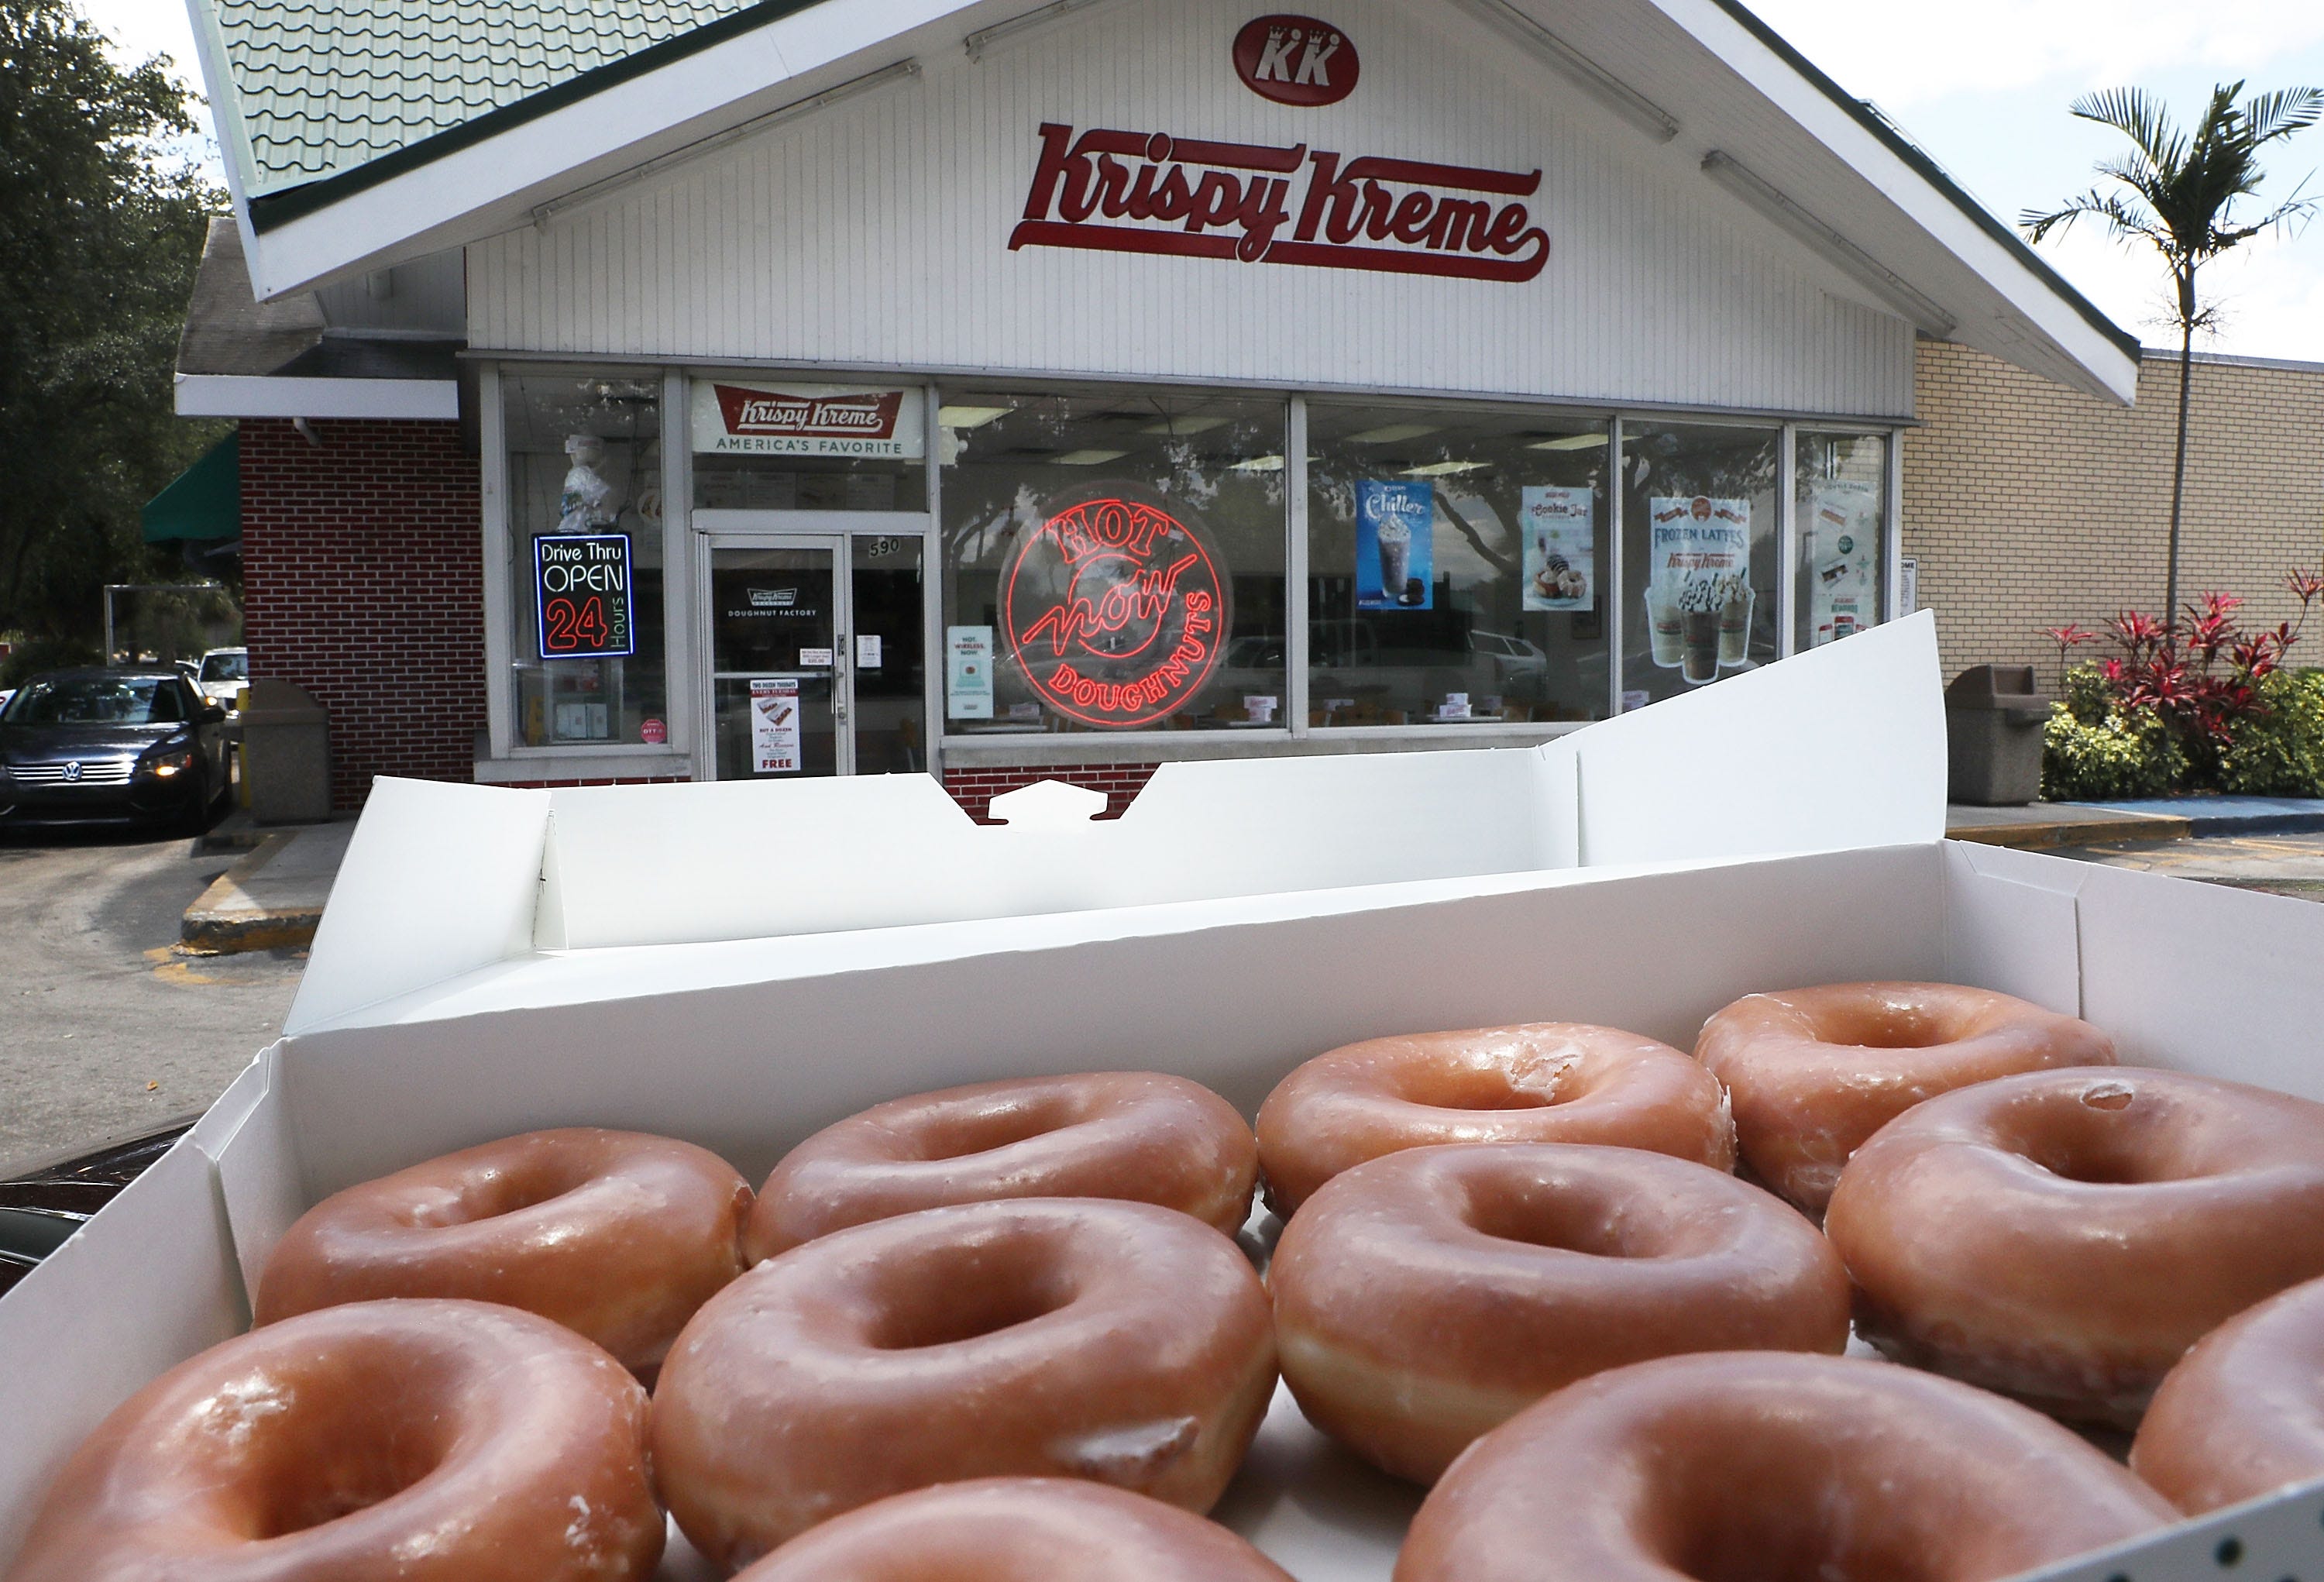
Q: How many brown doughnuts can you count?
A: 11